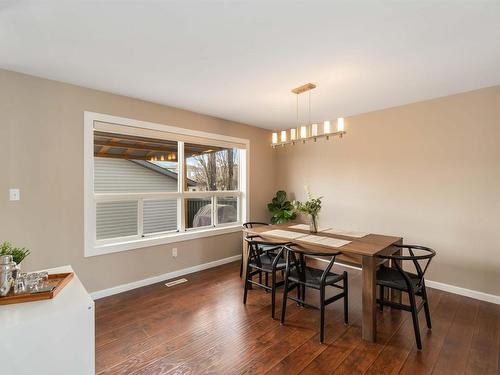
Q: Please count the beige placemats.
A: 4